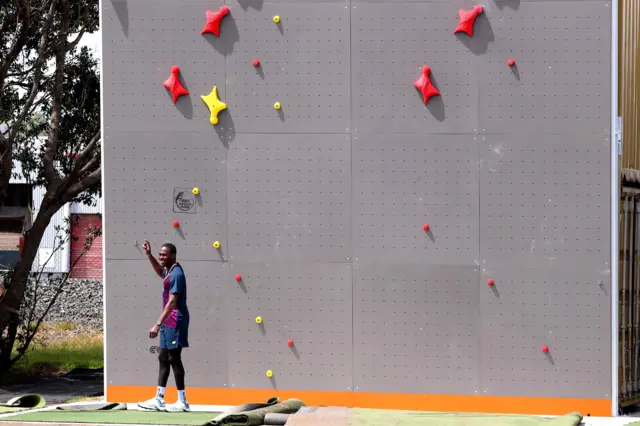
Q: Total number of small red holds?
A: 8